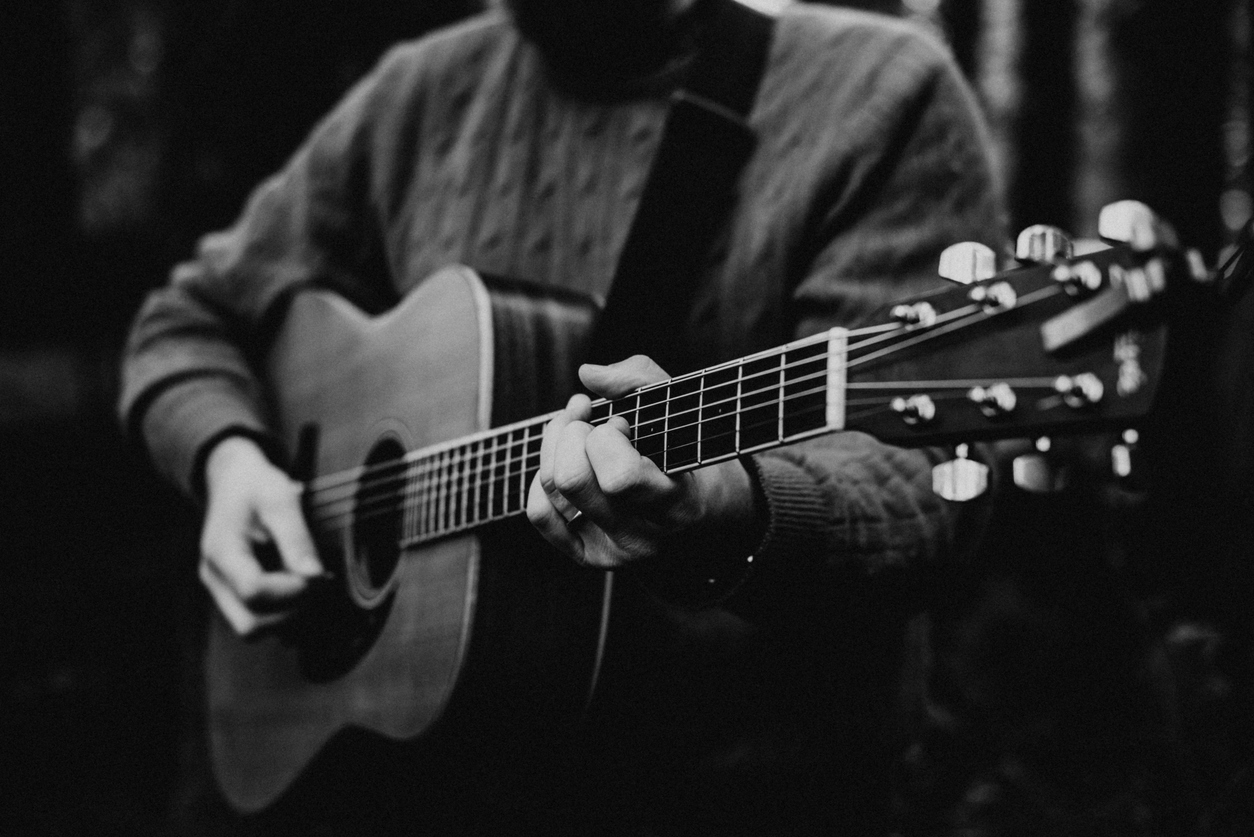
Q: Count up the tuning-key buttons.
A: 6